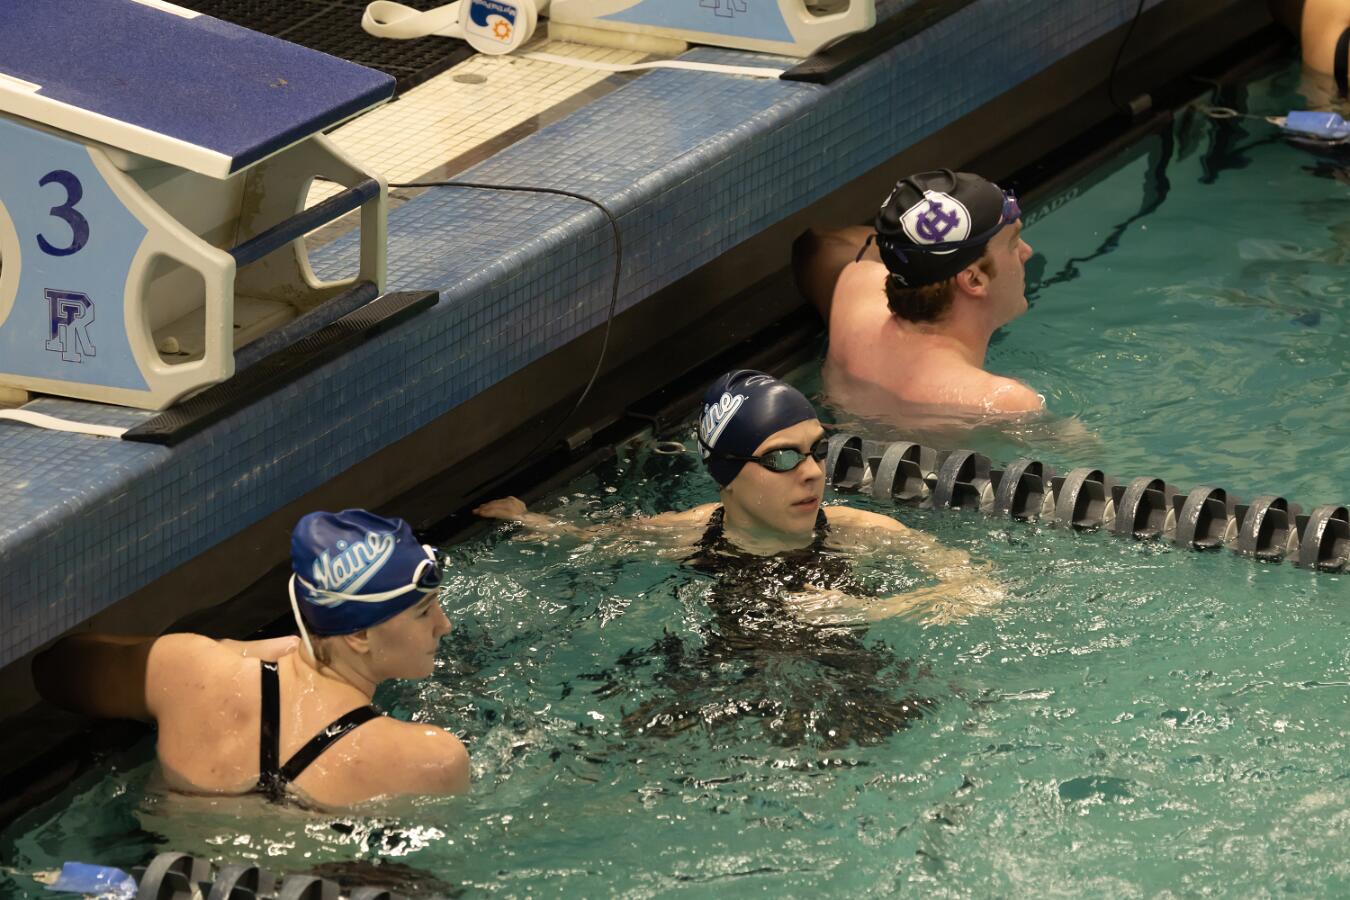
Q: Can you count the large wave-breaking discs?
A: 13